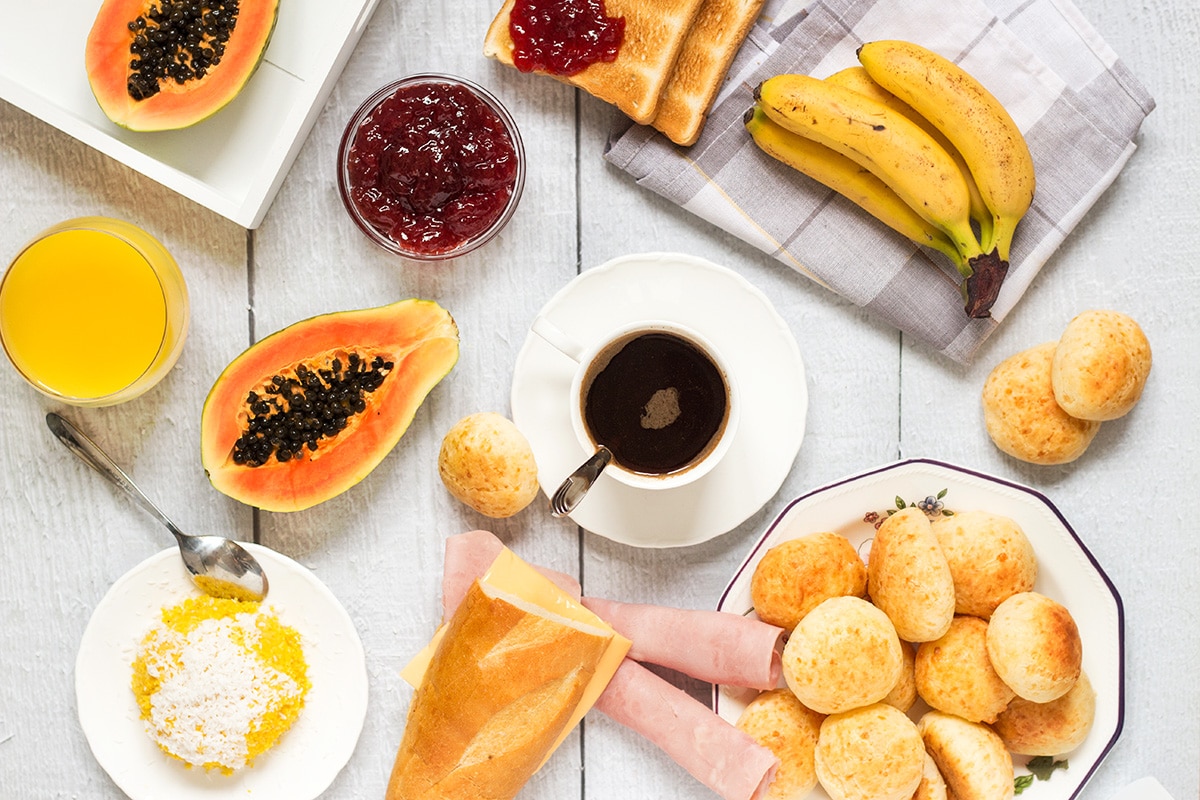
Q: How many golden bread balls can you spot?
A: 15